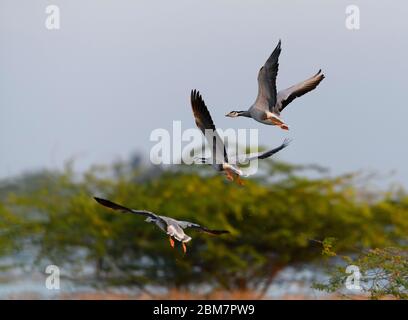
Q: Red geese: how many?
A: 0